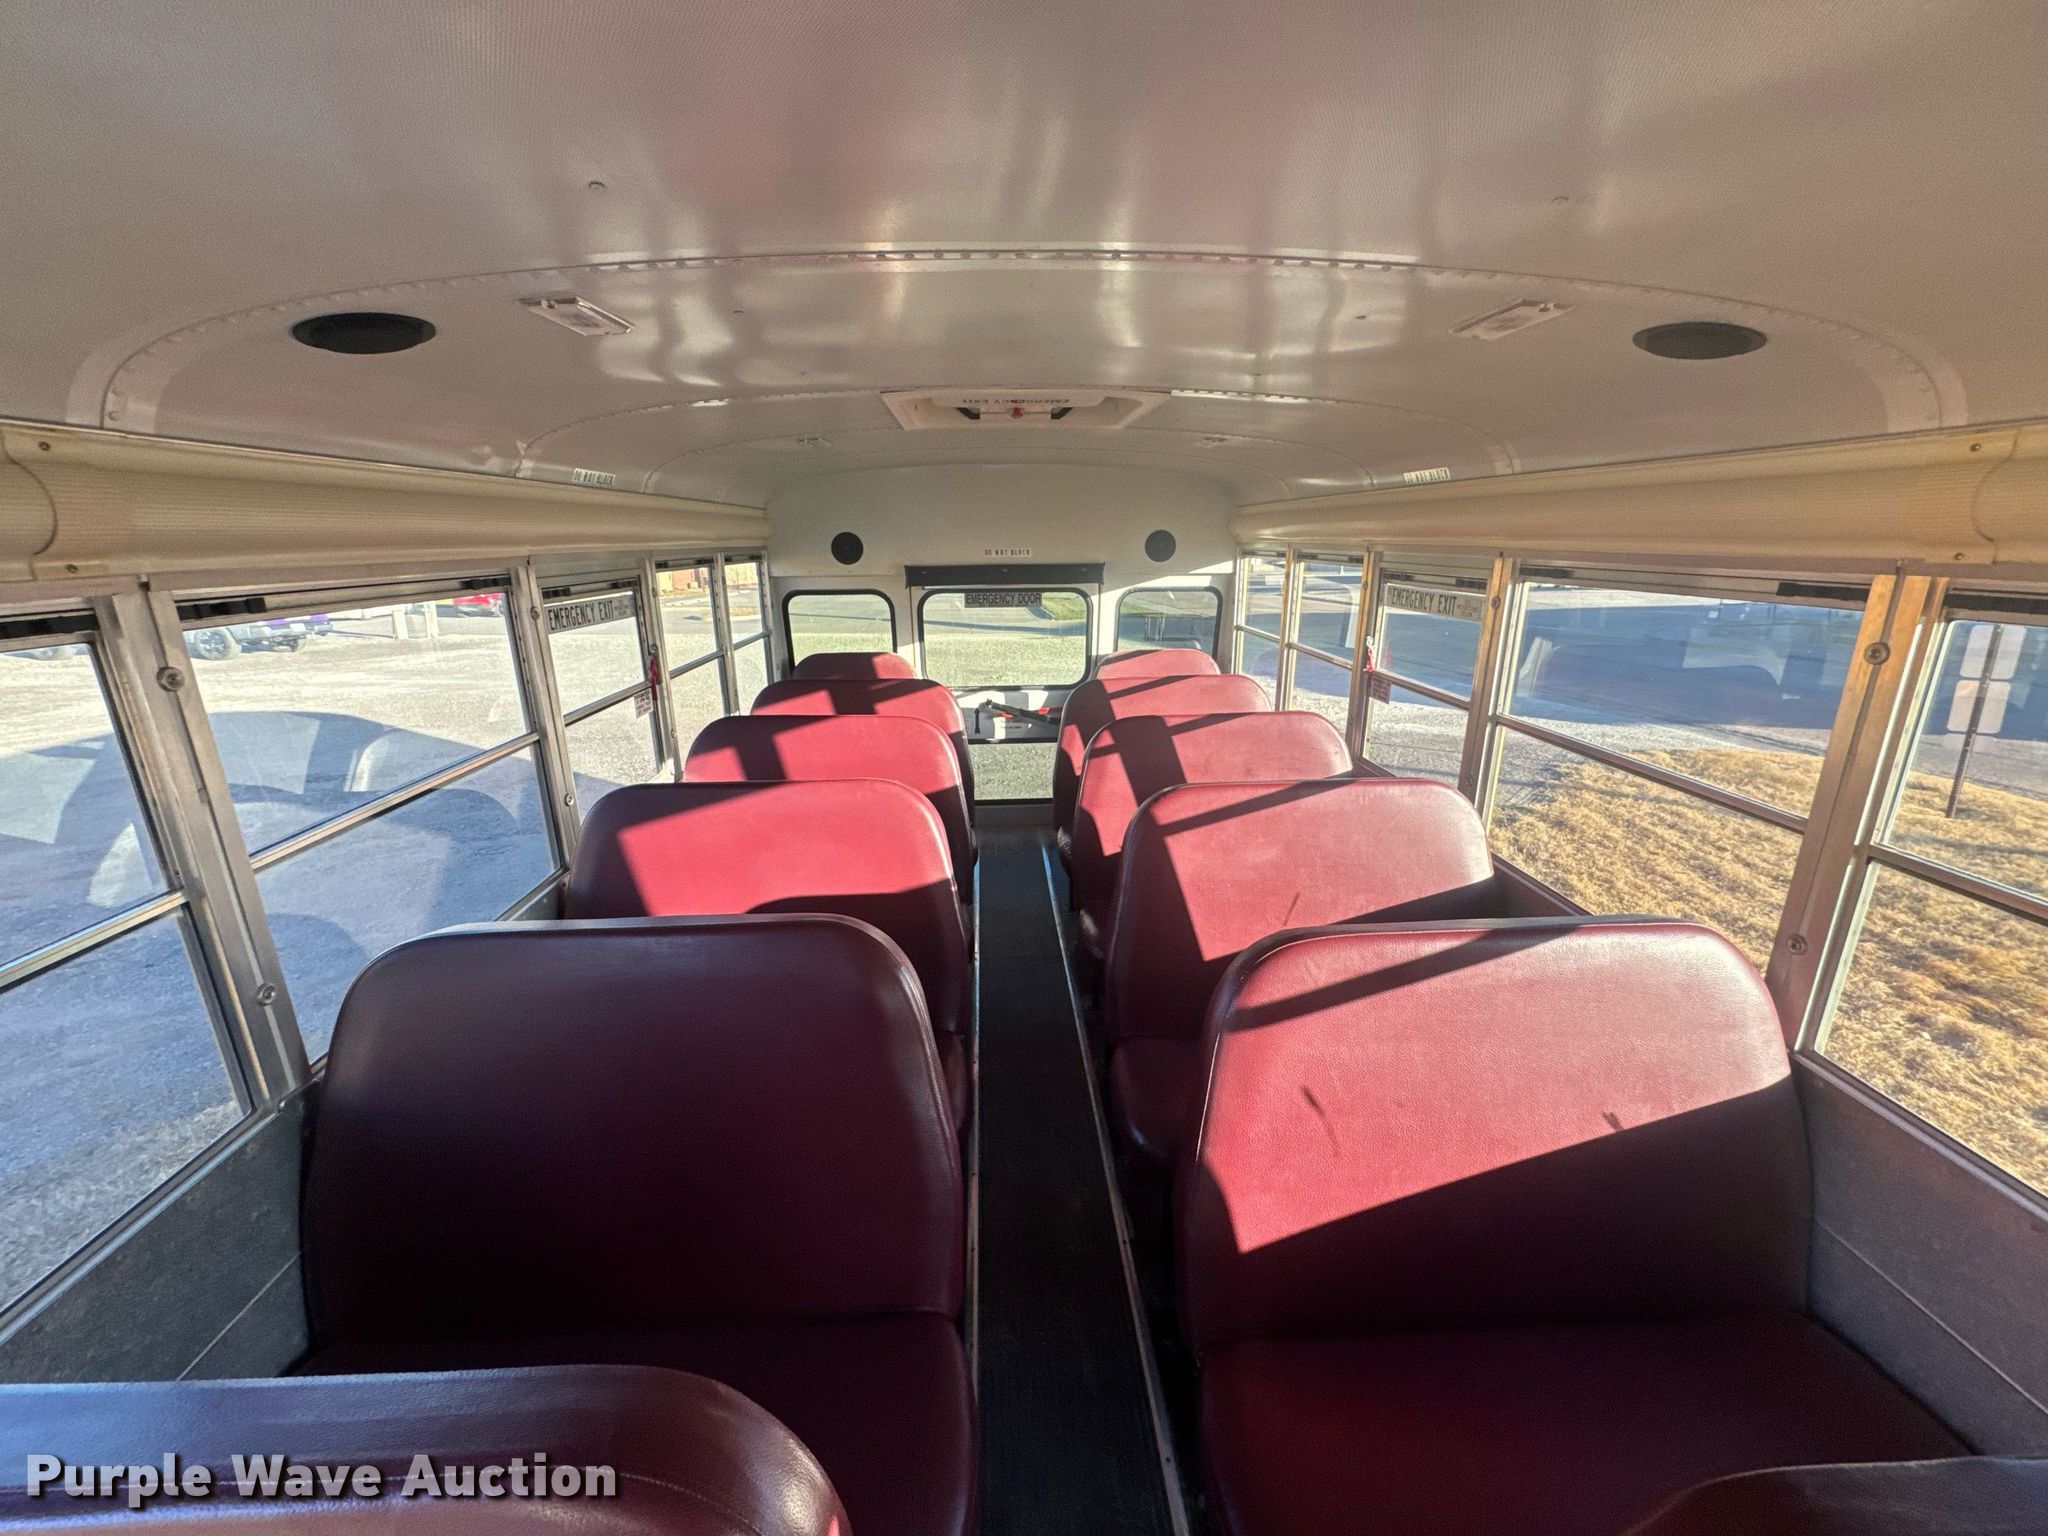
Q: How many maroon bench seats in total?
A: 12